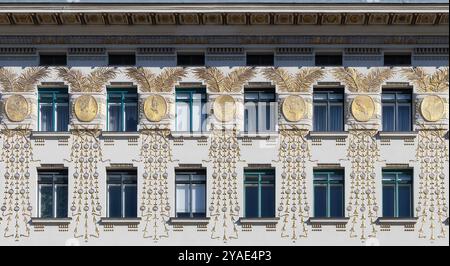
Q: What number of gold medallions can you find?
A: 7